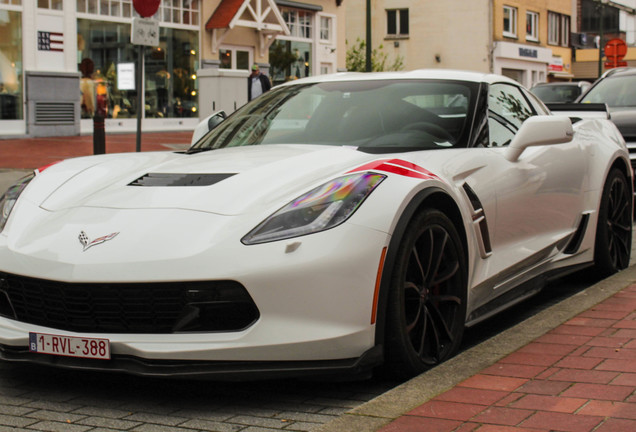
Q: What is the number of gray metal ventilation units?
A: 1